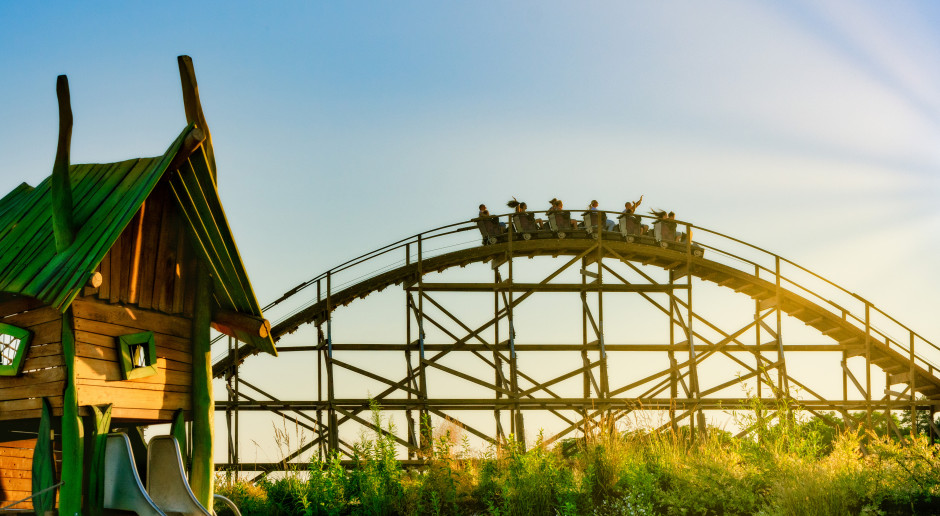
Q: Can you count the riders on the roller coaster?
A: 11